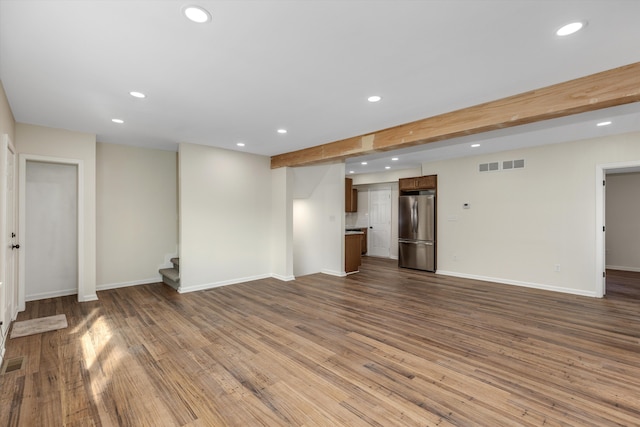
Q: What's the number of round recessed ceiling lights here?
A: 13